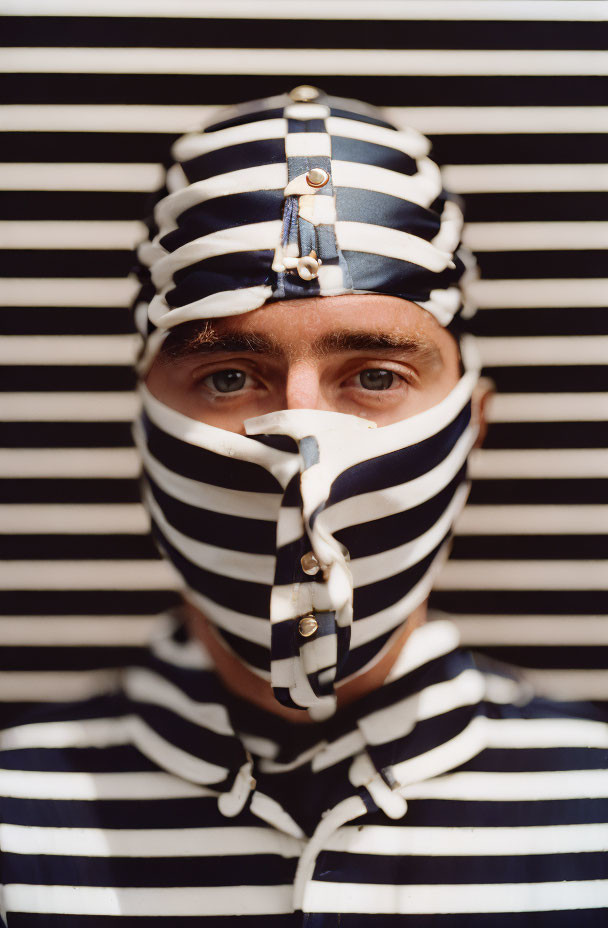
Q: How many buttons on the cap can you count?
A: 3